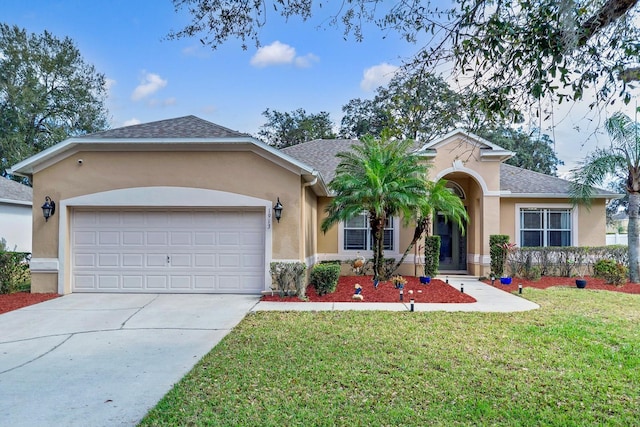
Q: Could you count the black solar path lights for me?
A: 6